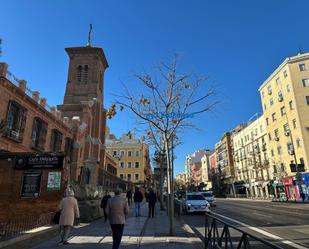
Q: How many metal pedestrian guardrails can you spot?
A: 1